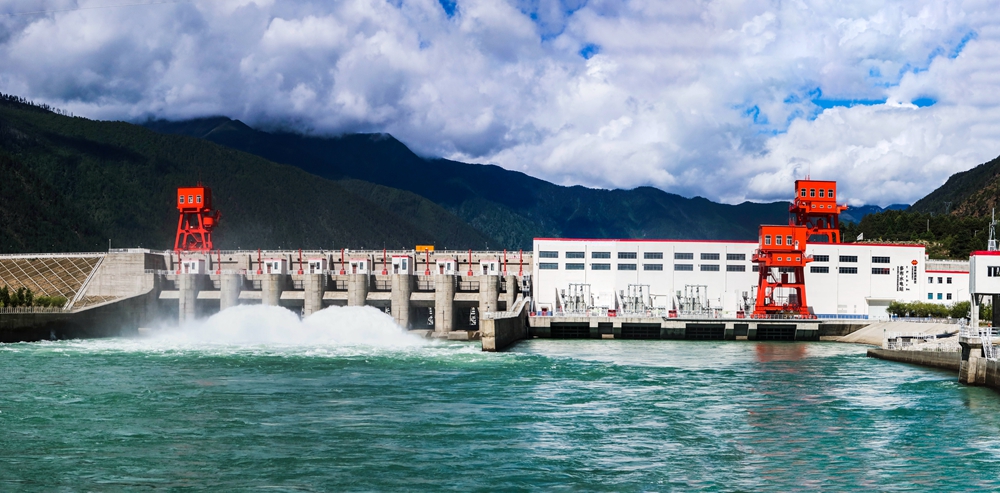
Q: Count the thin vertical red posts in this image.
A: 10